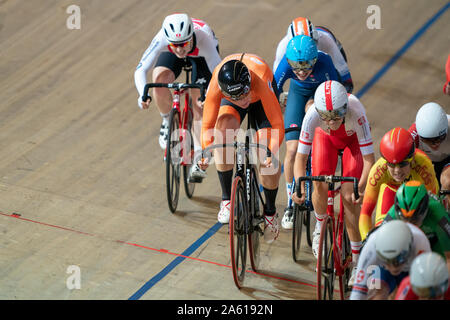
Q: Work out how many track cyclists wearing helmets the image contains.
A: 10